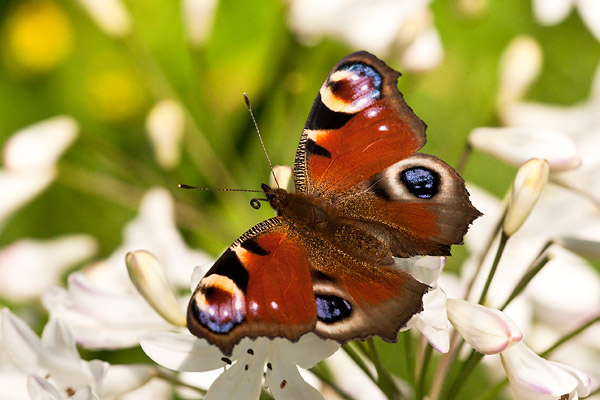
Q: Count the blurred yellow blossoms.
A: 2